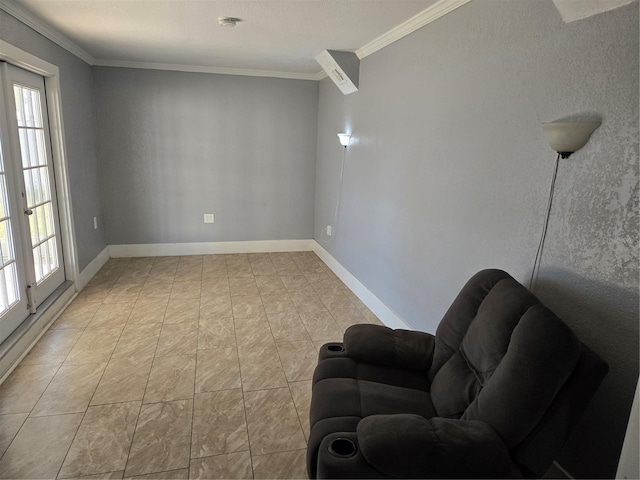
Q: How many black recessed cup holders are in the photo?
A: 2